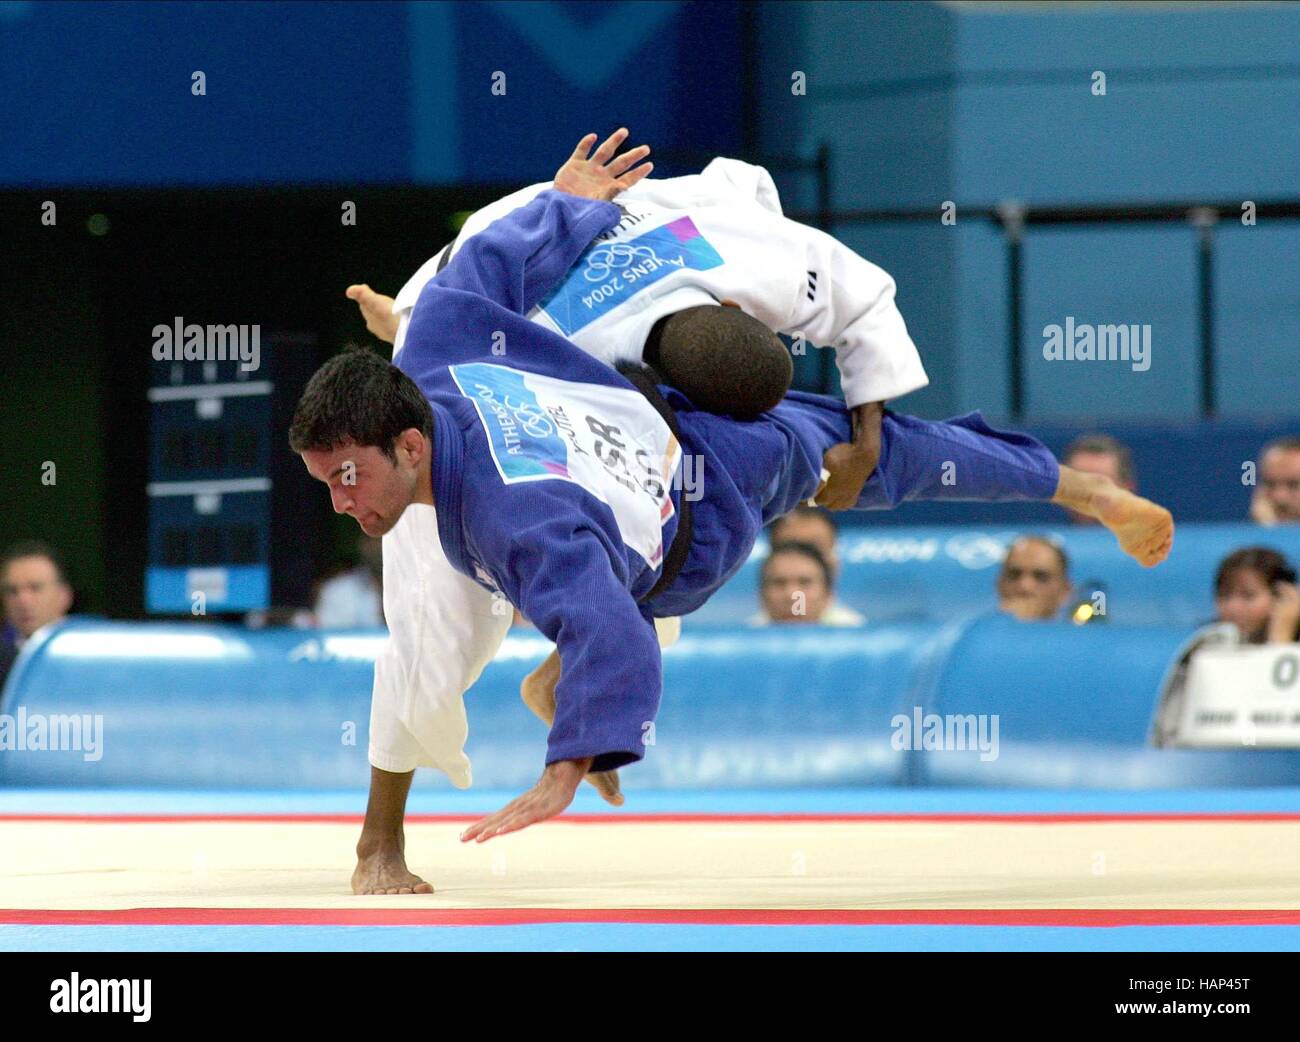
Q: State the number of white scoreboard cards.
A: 1